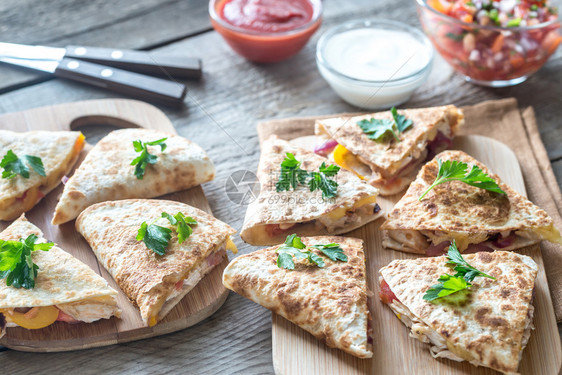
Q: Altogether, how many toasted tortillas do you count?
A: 9